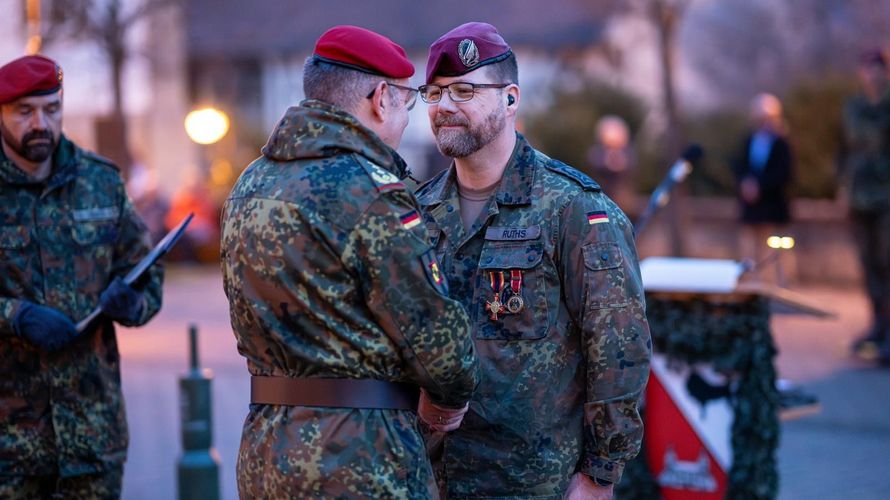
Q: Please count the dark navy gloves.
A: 2